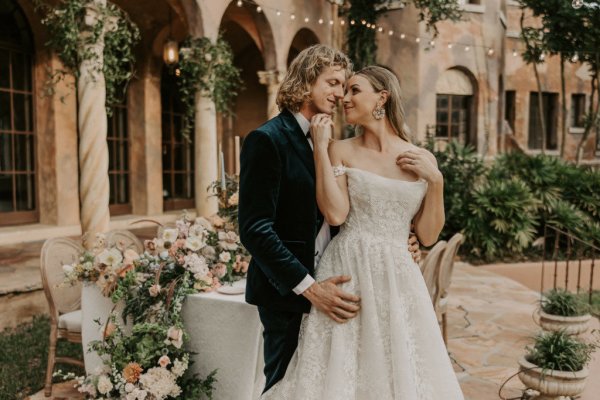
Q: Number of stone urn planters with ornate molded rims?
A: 2